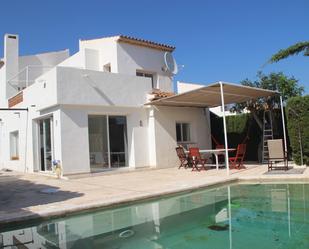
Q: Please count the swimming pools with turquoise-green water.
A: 1